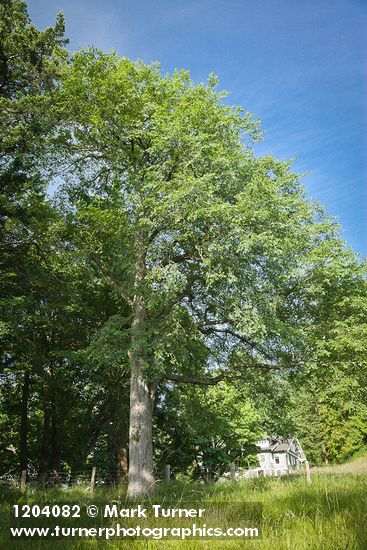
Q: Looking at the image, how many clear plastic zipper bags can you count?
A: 0